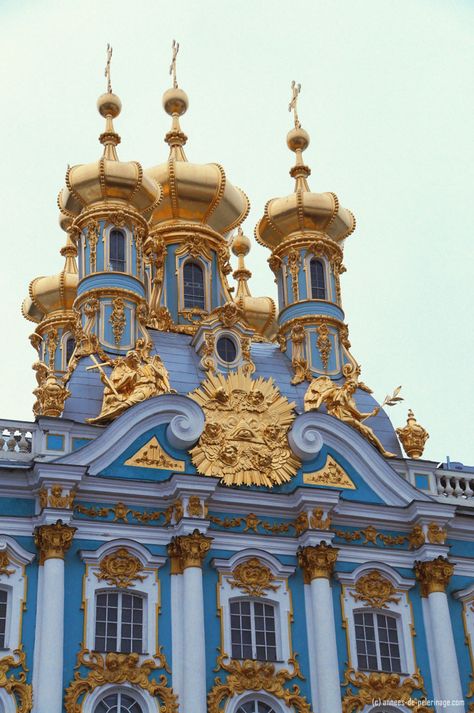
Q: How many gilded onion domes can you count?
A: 5